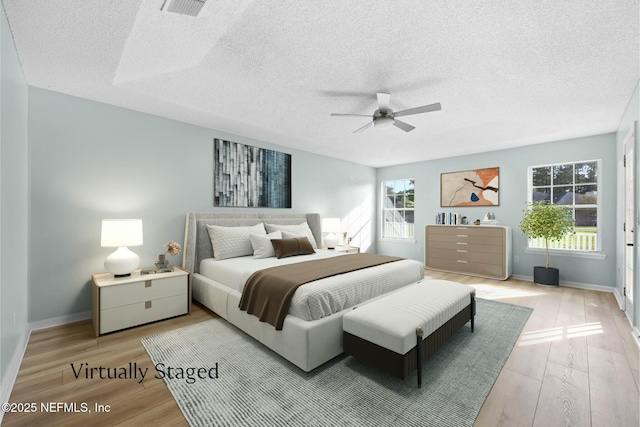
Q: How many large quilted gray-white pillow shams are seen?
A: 2